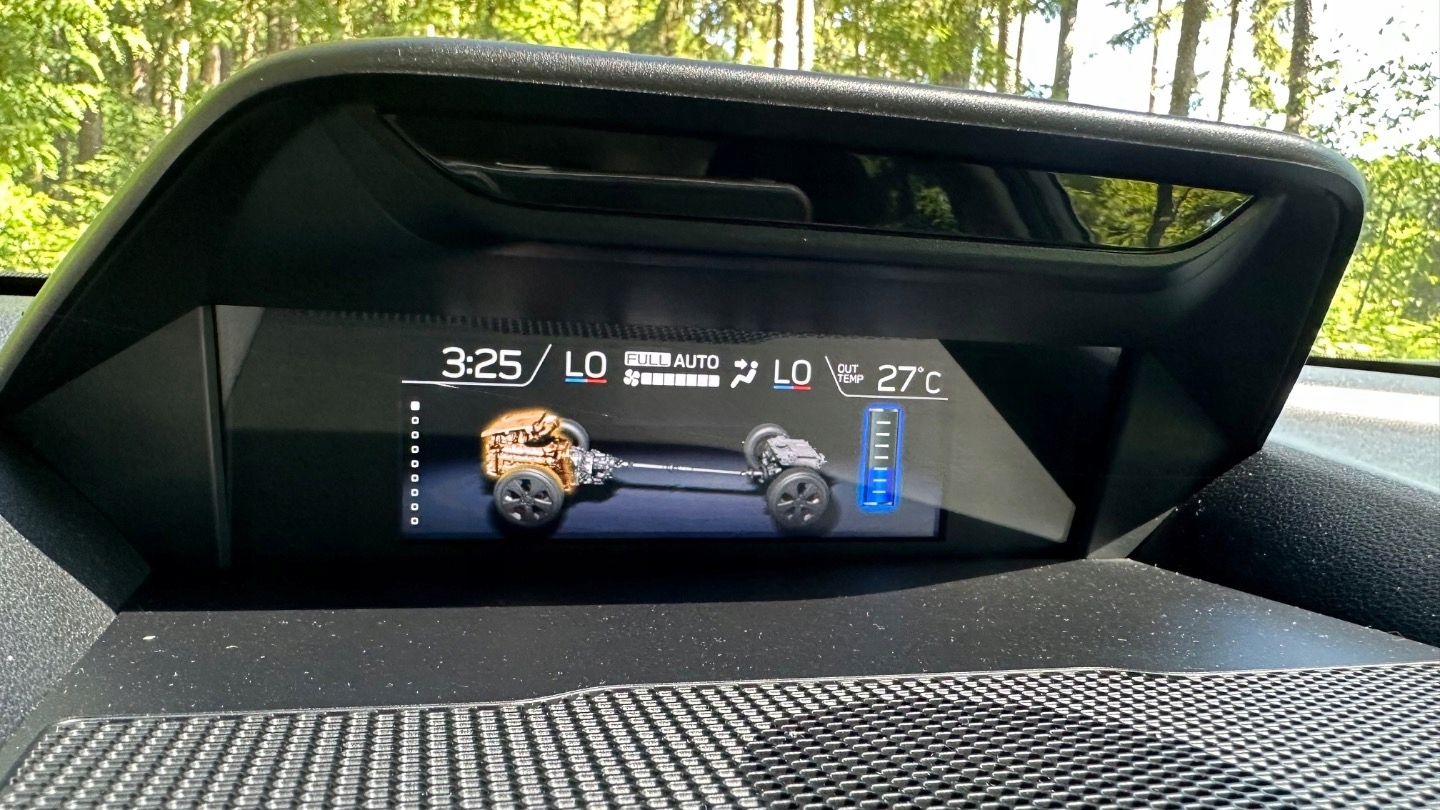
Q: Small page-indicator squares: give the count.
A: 9